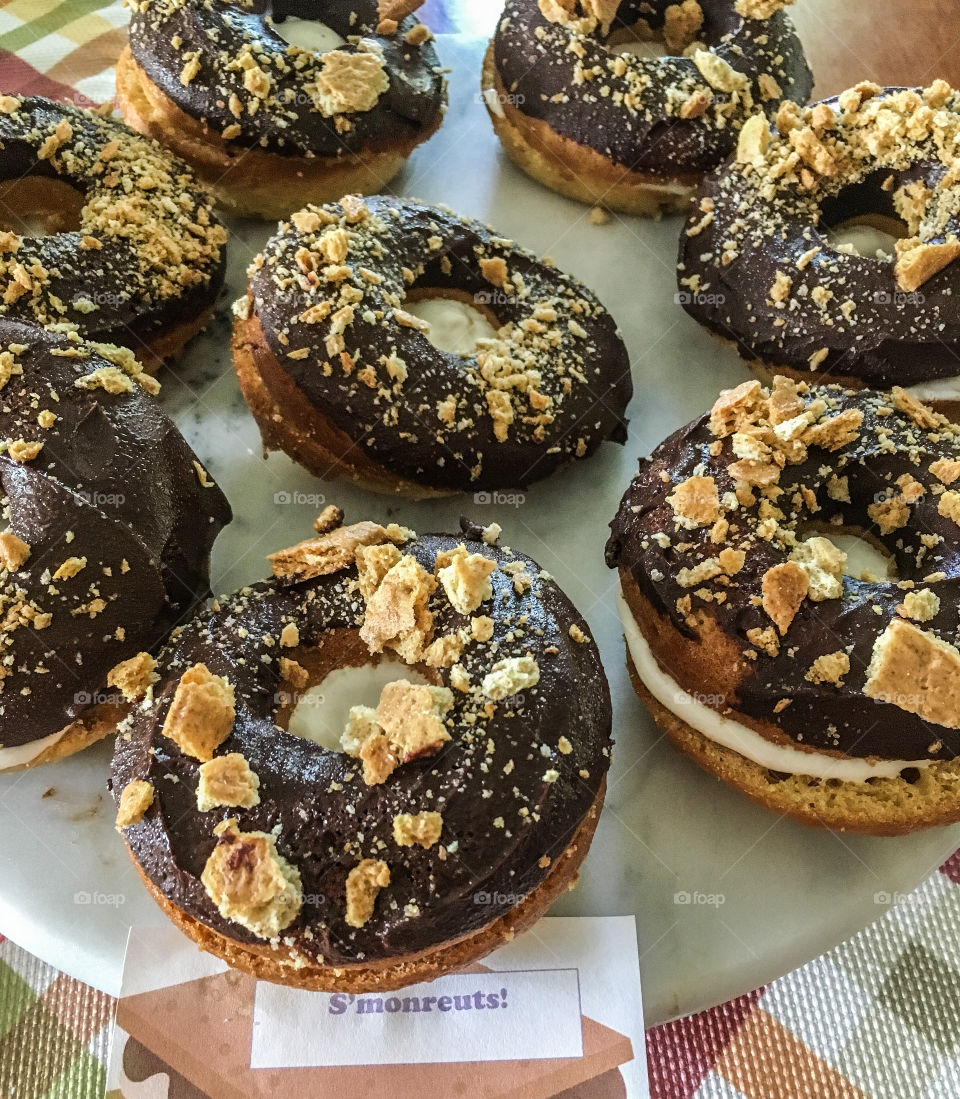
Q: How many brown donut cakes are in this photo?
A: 8